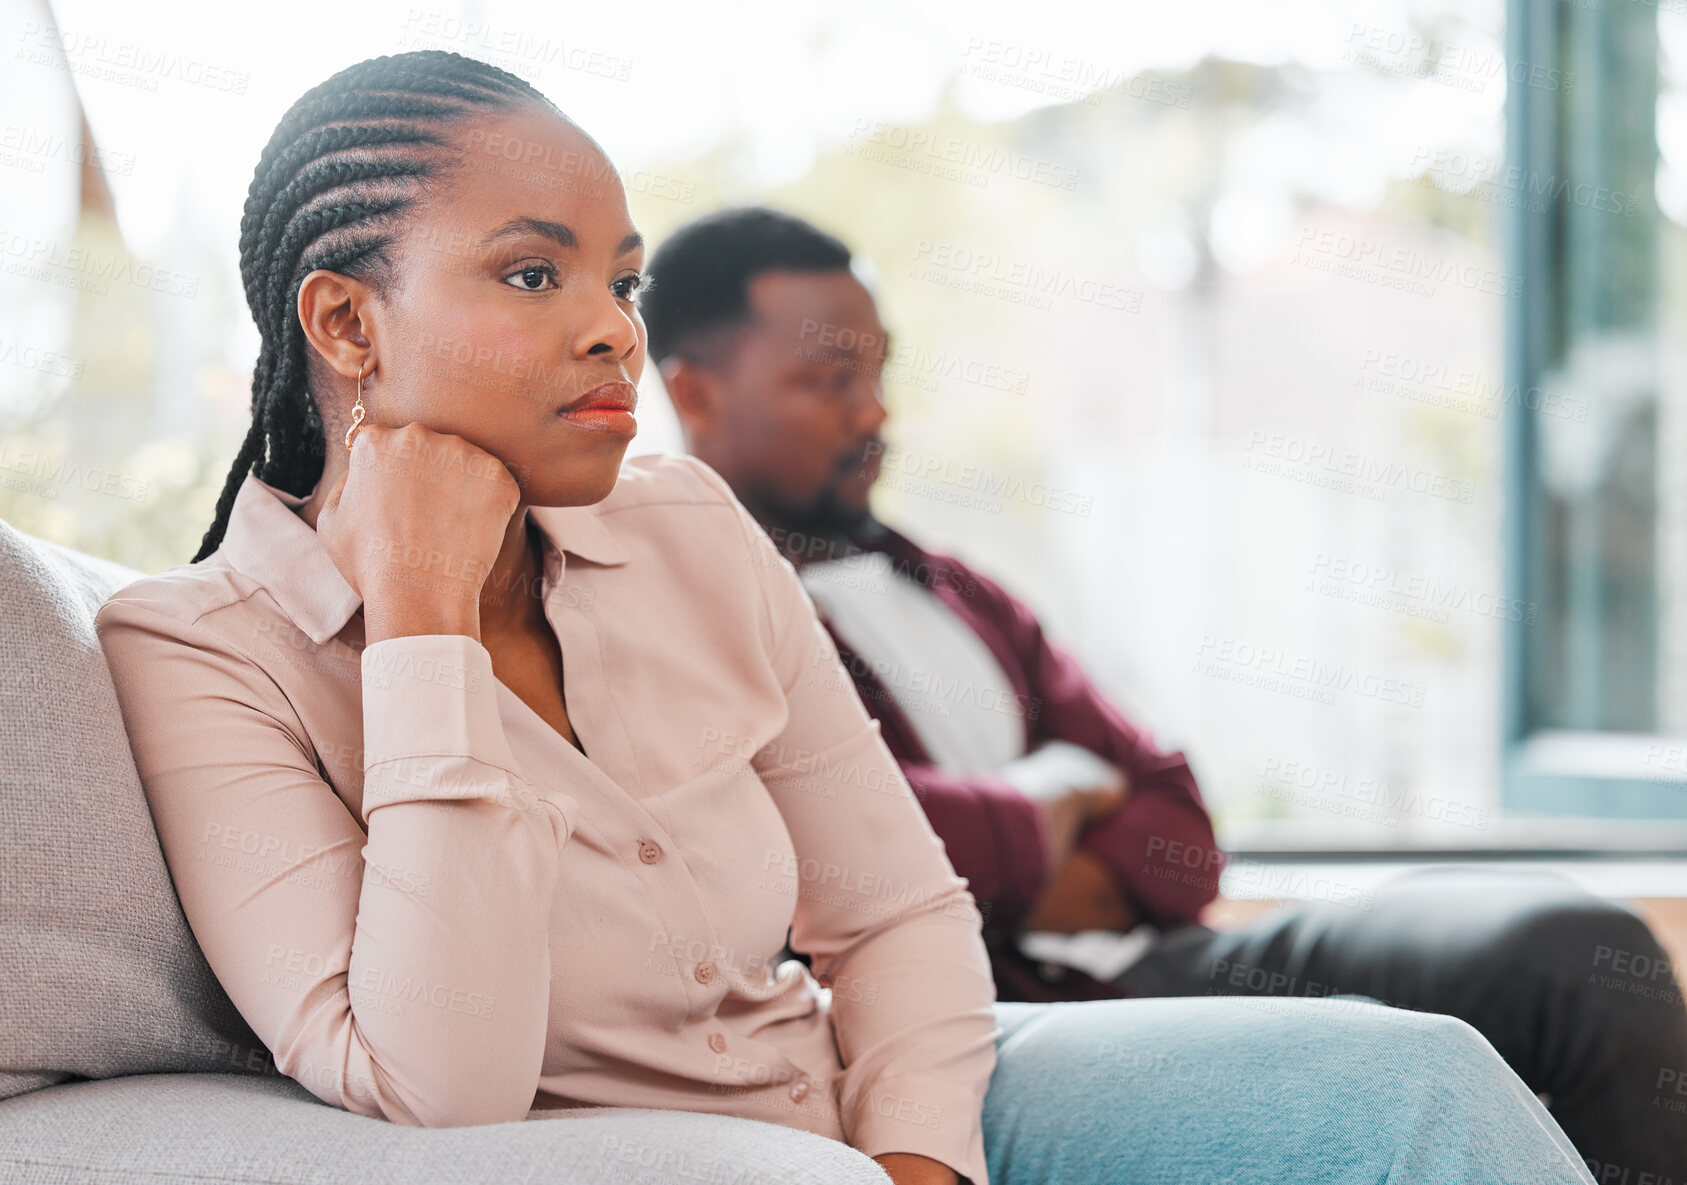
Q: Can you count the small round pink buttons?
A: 4